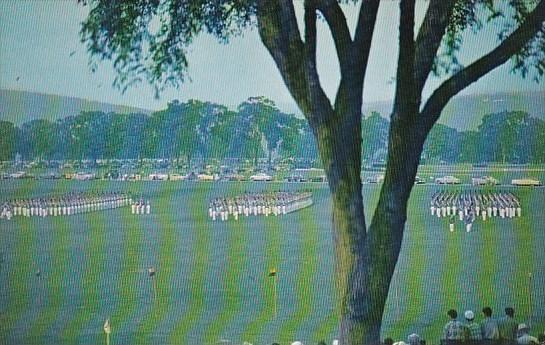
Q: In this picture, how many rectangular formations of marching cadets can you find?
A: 3